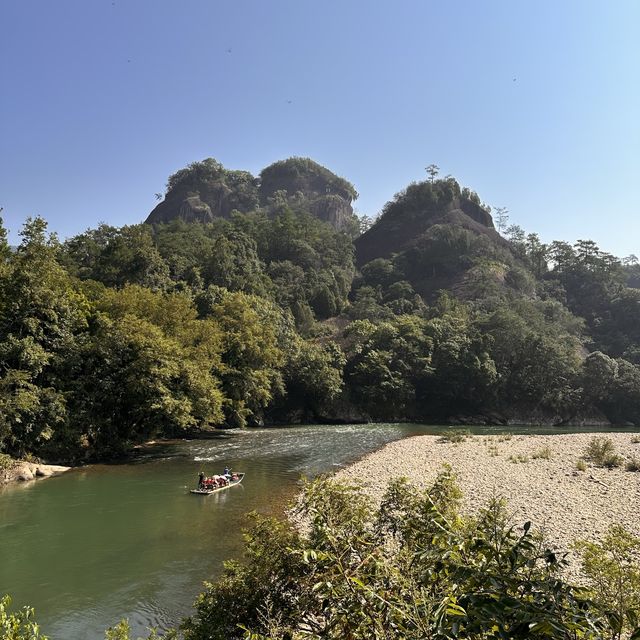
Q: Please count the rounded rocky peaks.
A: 3